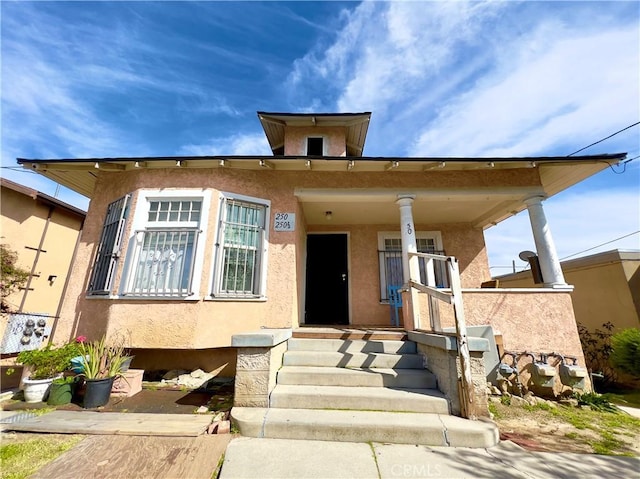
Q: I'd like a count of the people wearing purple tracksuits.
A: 0